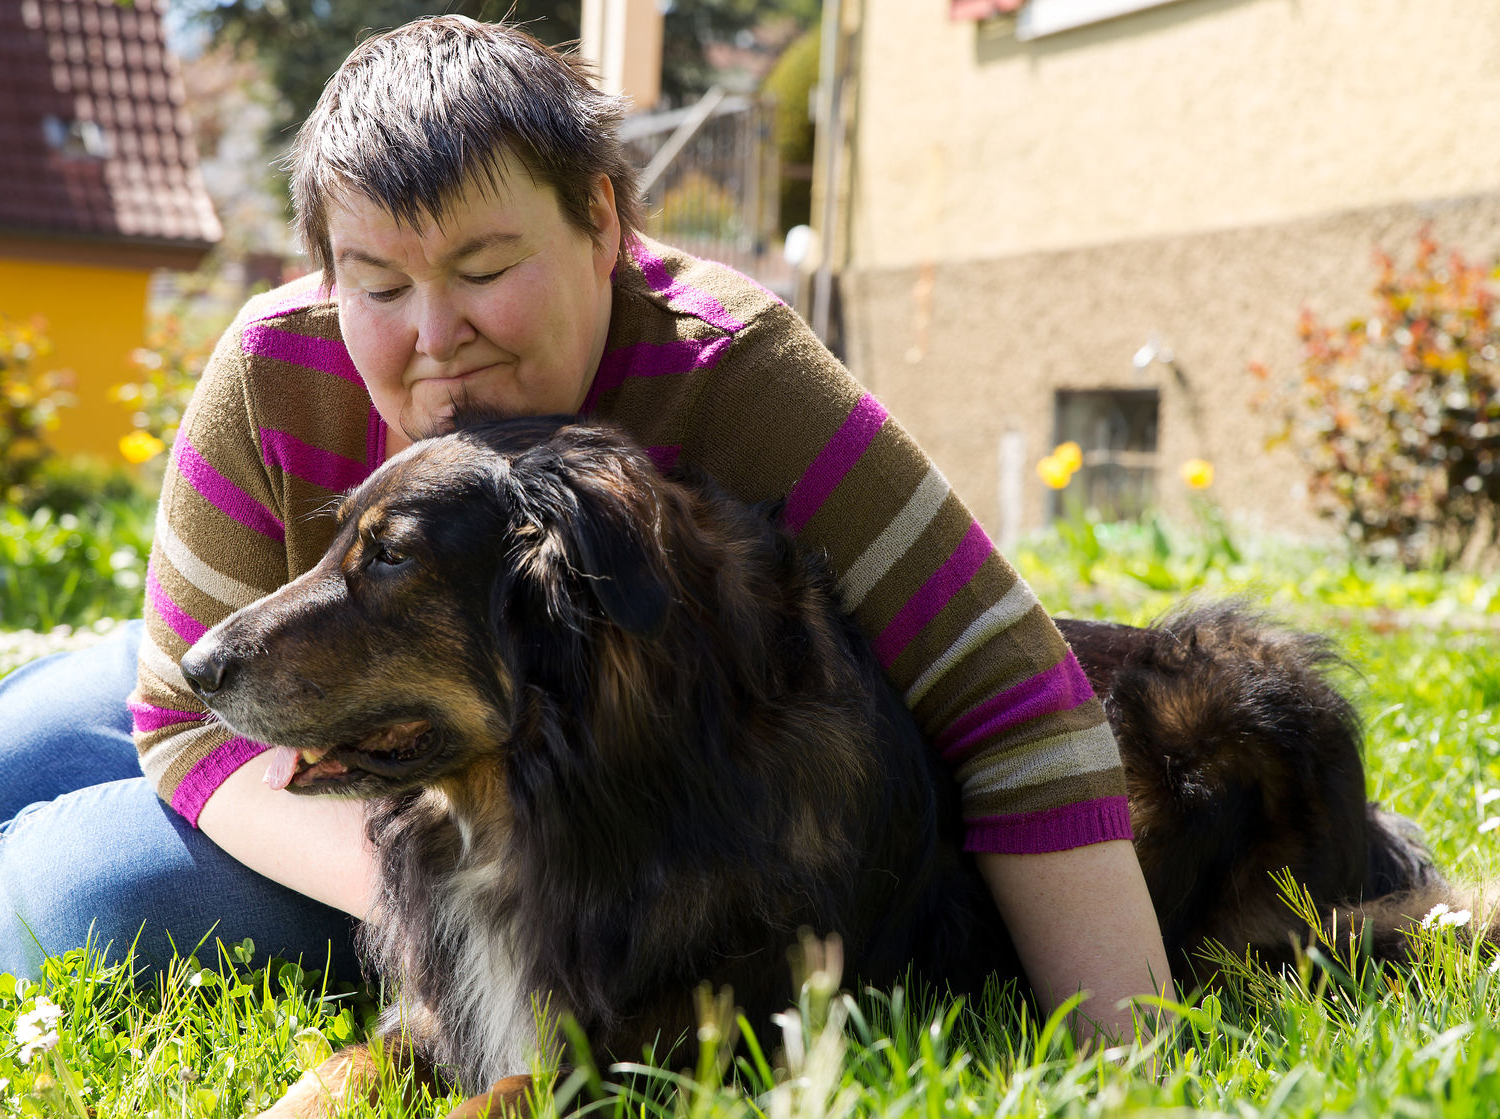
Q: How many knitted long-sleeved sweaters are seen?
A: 1